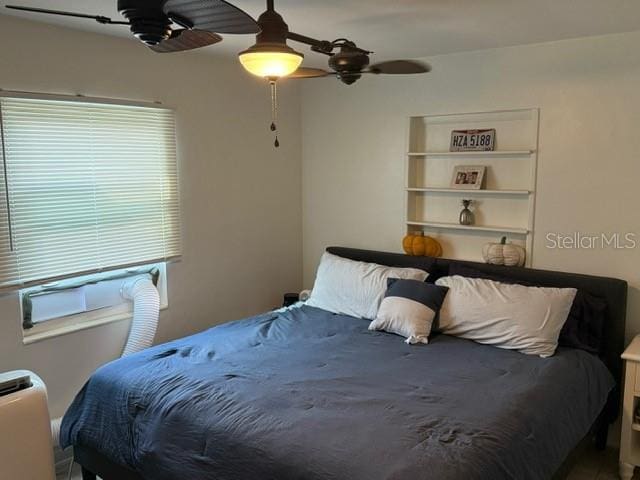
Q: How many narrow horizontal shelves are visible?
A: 3